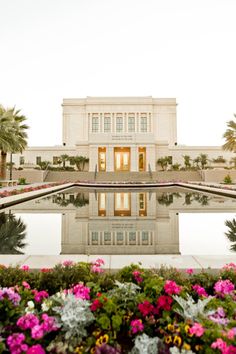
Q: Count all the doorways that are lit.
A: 3